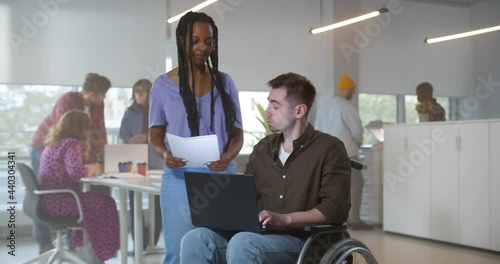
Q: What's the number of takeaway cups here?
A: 3